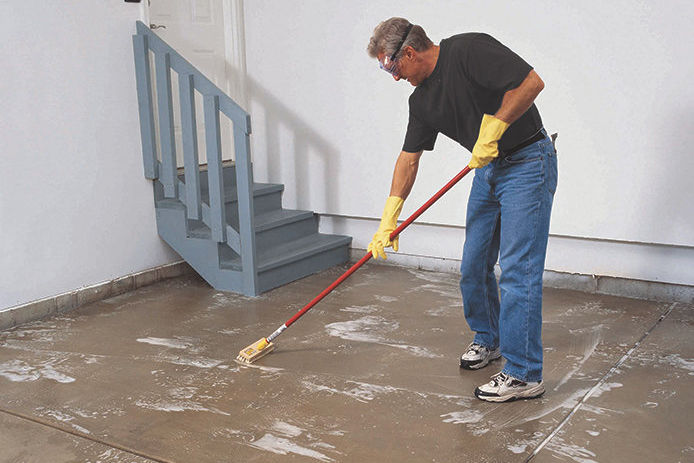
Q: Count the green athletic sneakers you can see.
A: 0